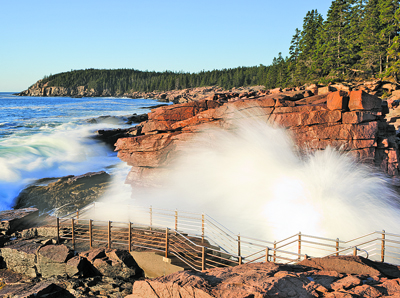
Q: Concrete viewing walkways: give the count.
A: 1